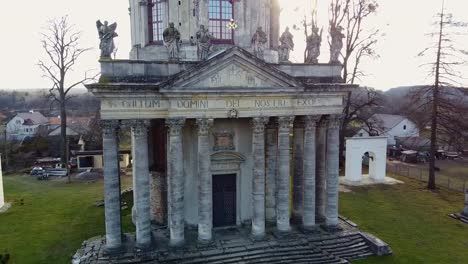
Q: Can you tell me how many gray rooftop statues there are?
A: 7